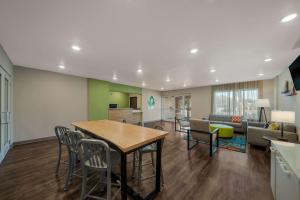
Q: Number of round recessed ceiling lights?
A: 14